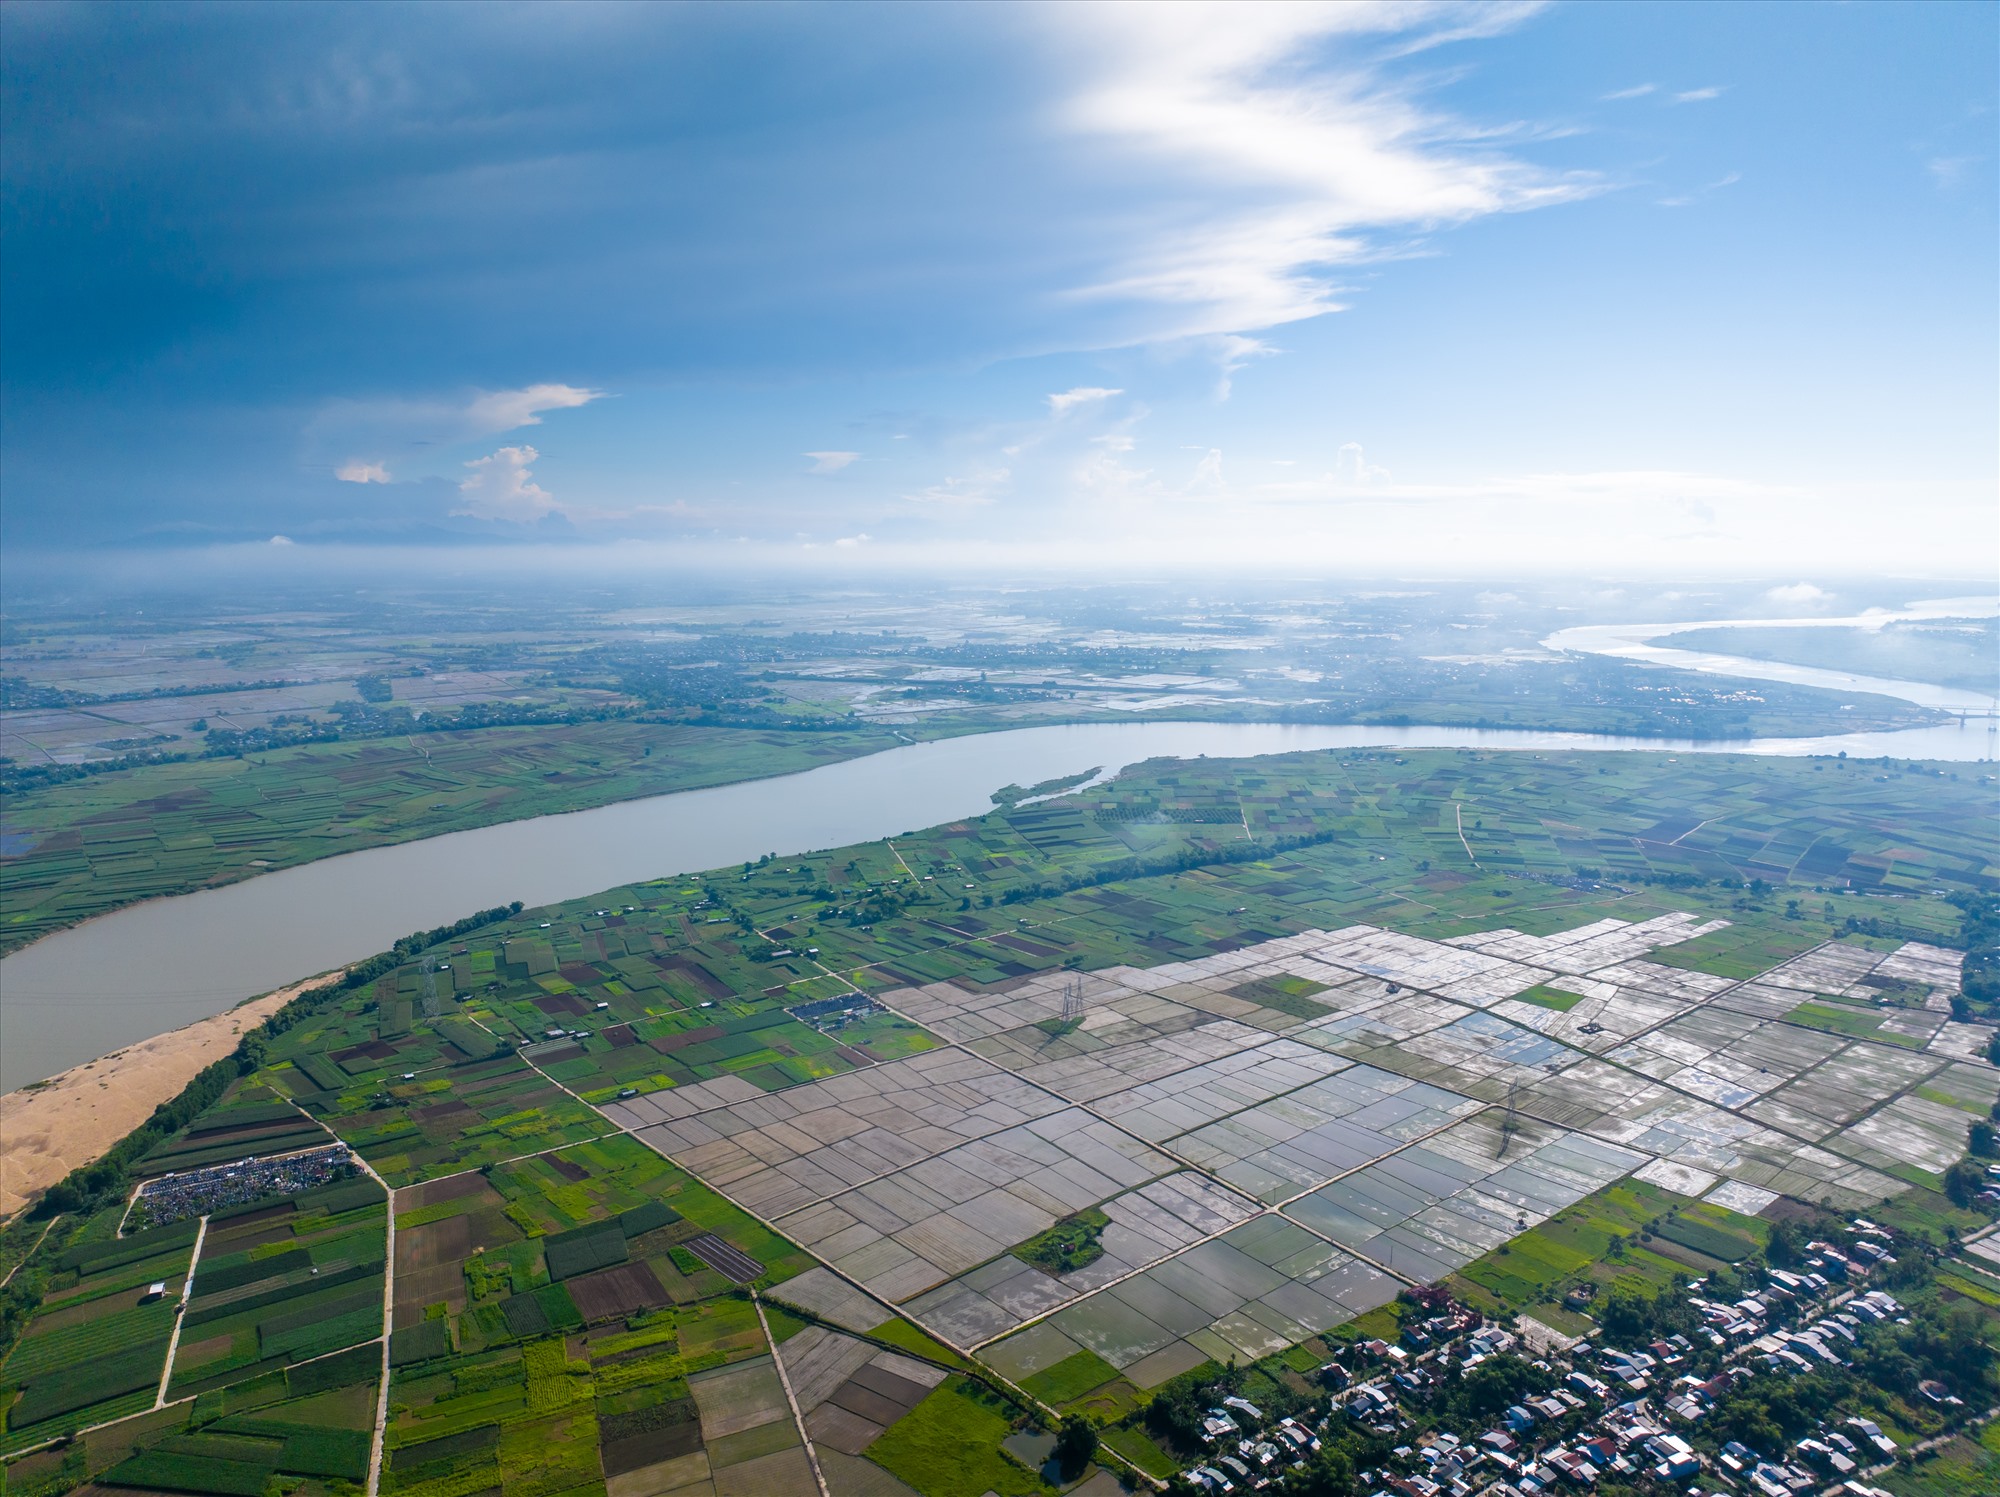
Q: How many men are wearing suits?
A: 0